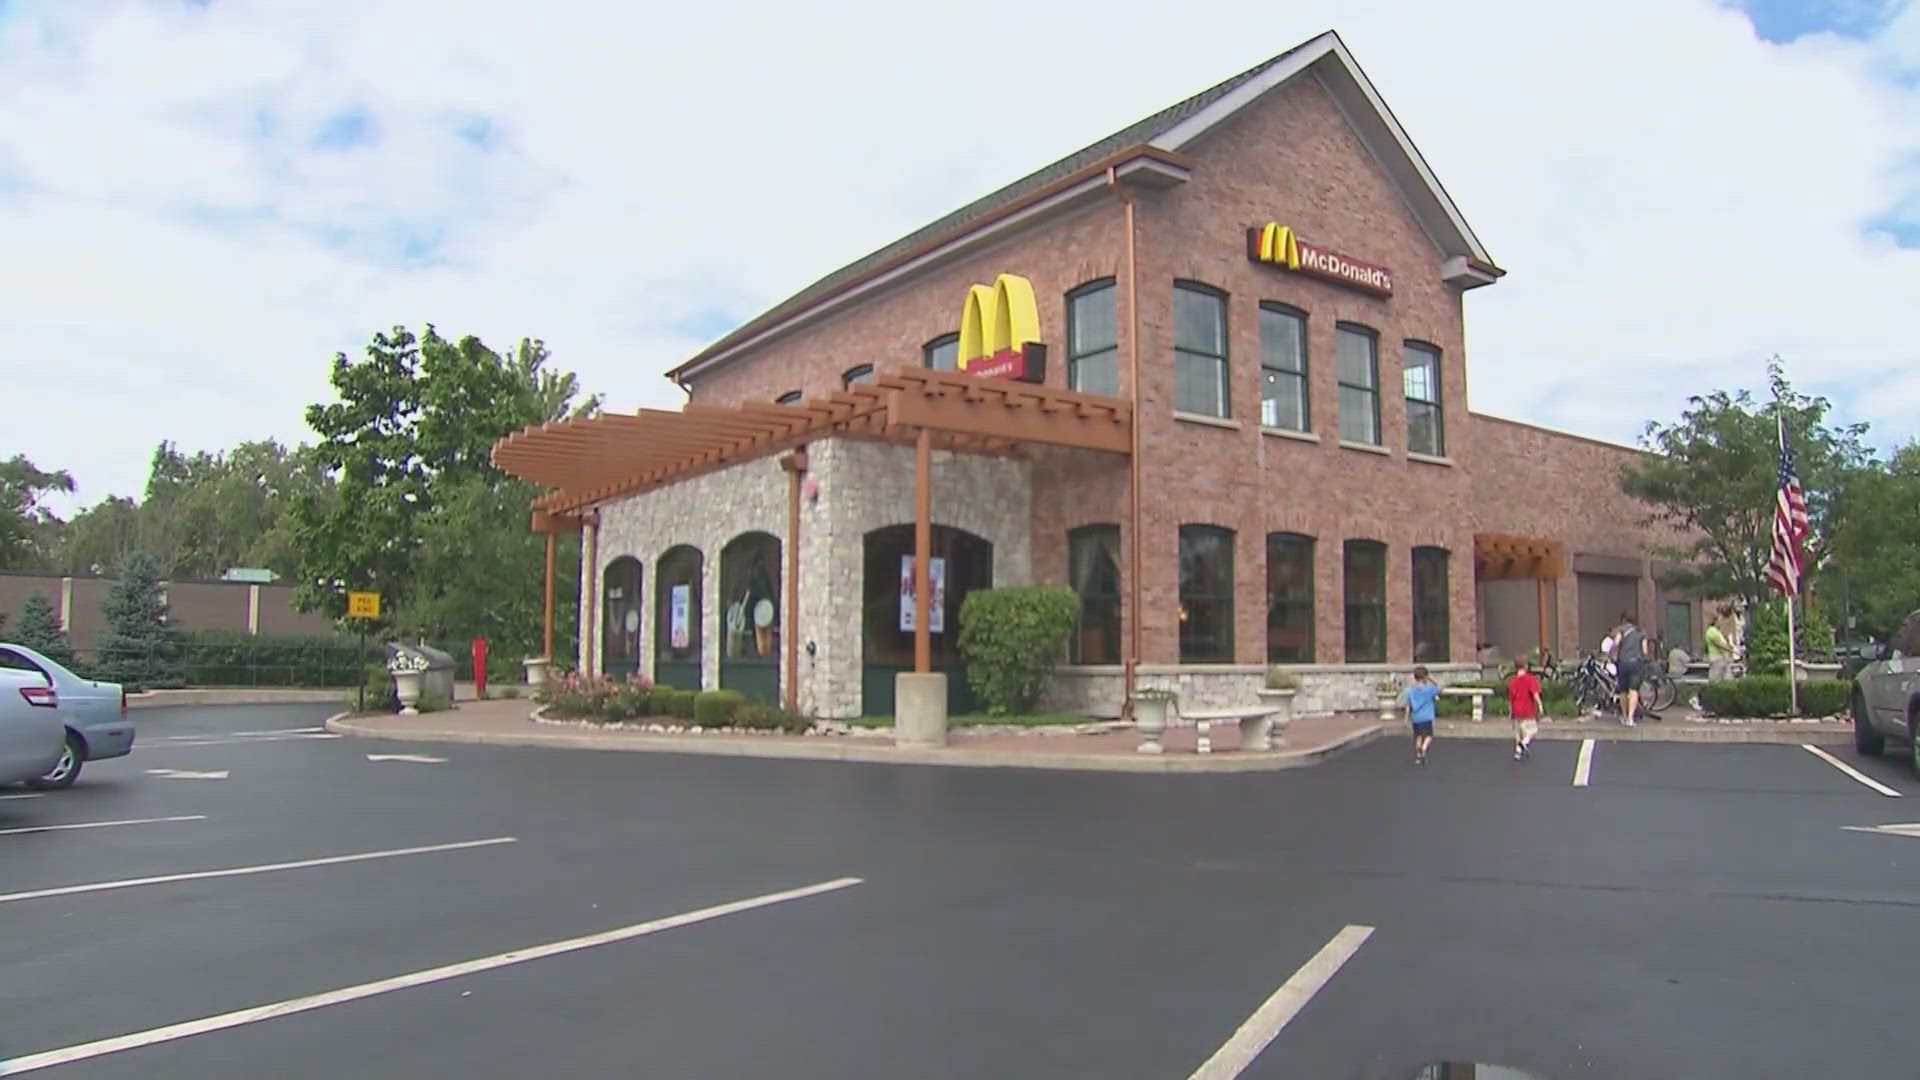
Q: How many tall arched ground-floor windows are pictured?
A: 9